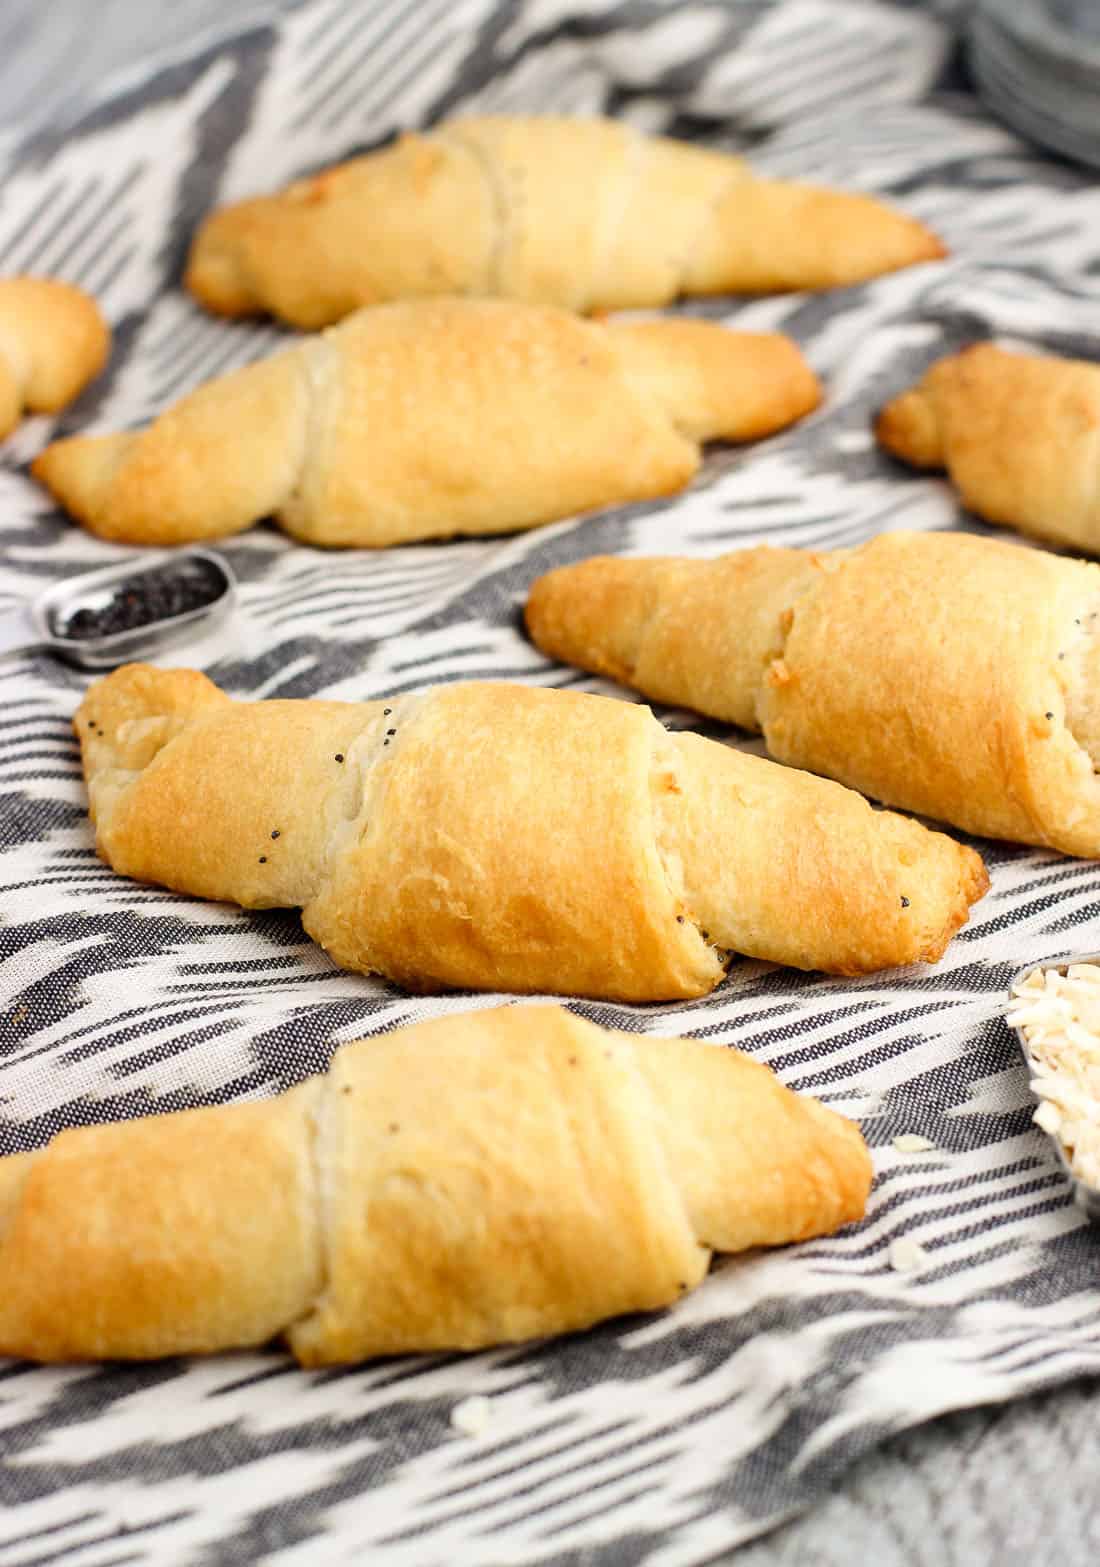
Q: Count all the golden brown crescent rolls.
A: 7